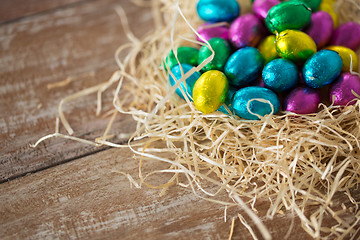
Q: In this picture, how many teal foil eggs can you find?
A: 7